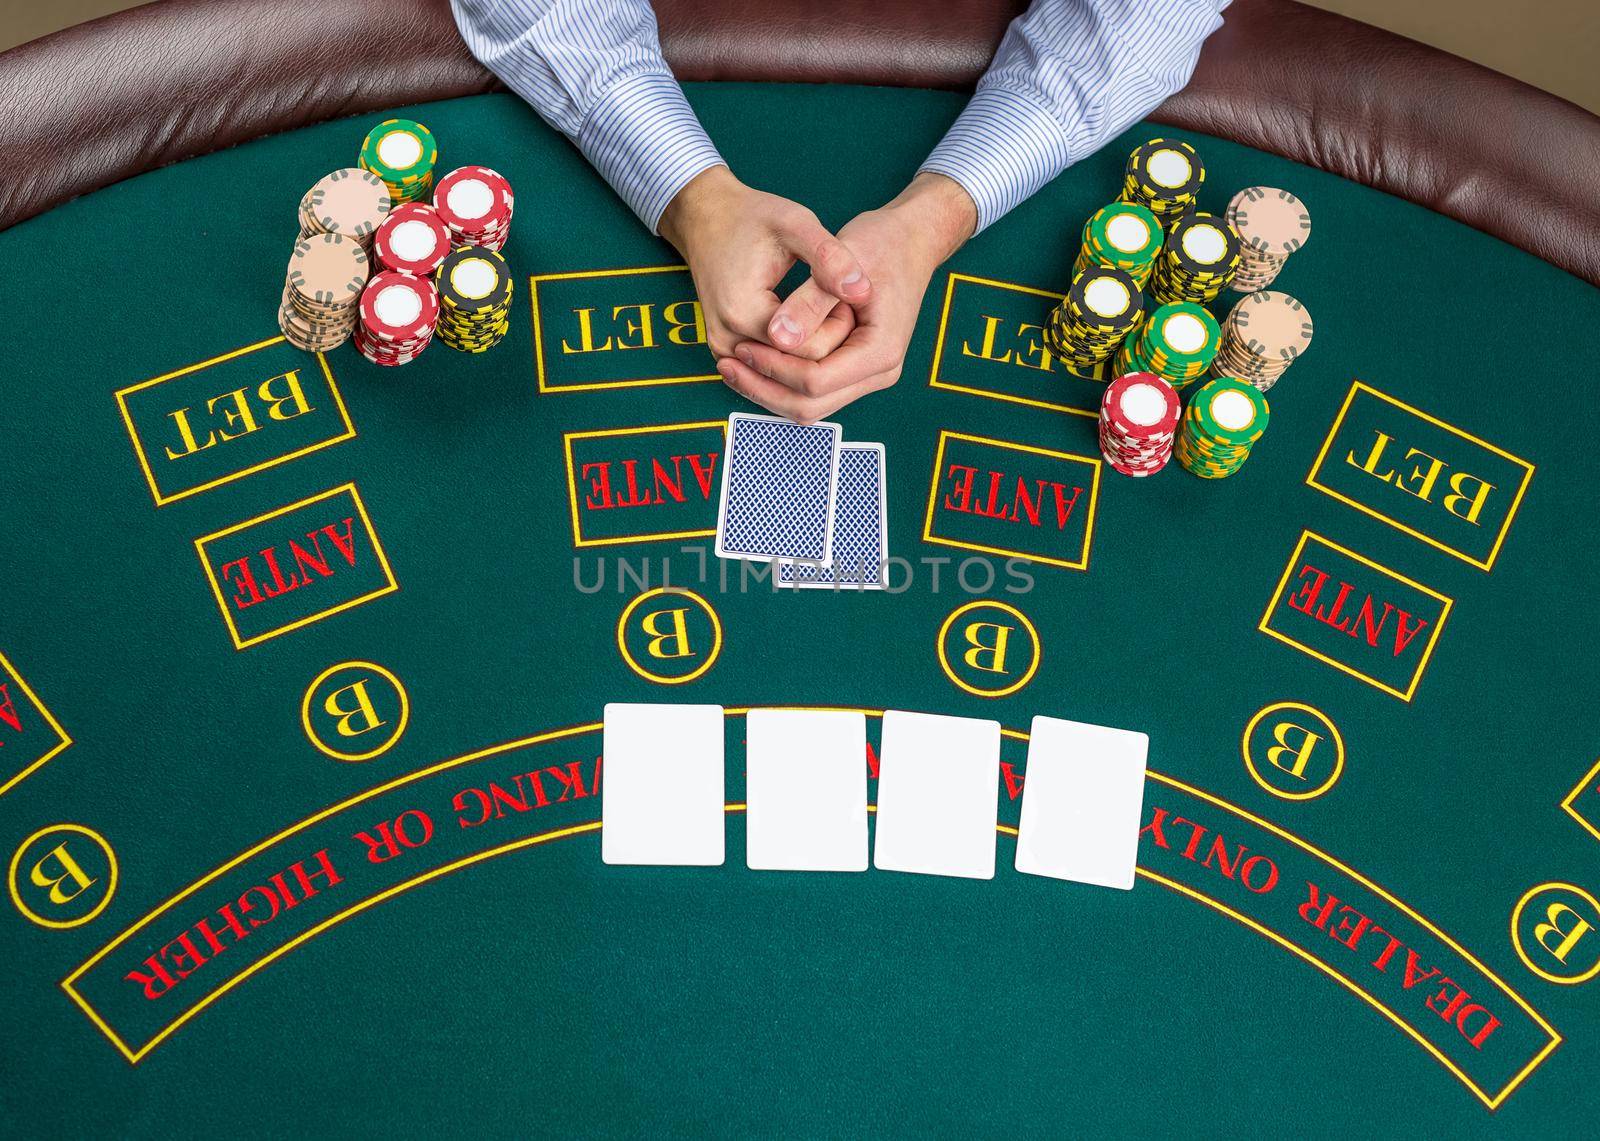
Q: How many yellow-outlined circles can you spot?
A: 6